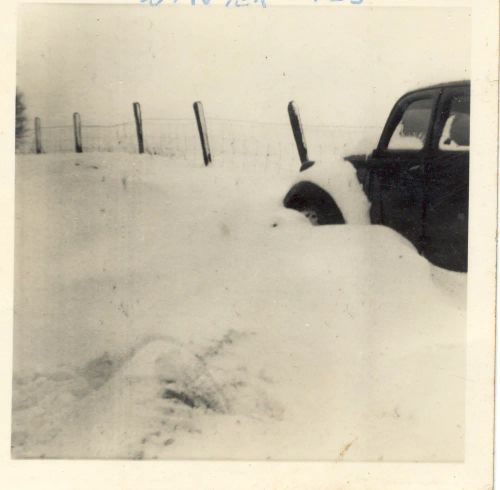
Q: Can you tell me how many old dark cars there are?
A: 1